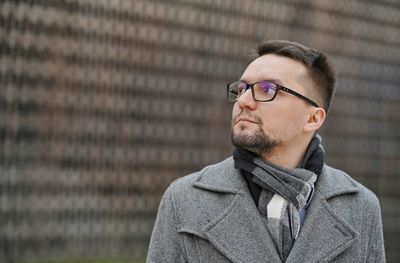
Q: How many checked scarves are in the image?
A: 1